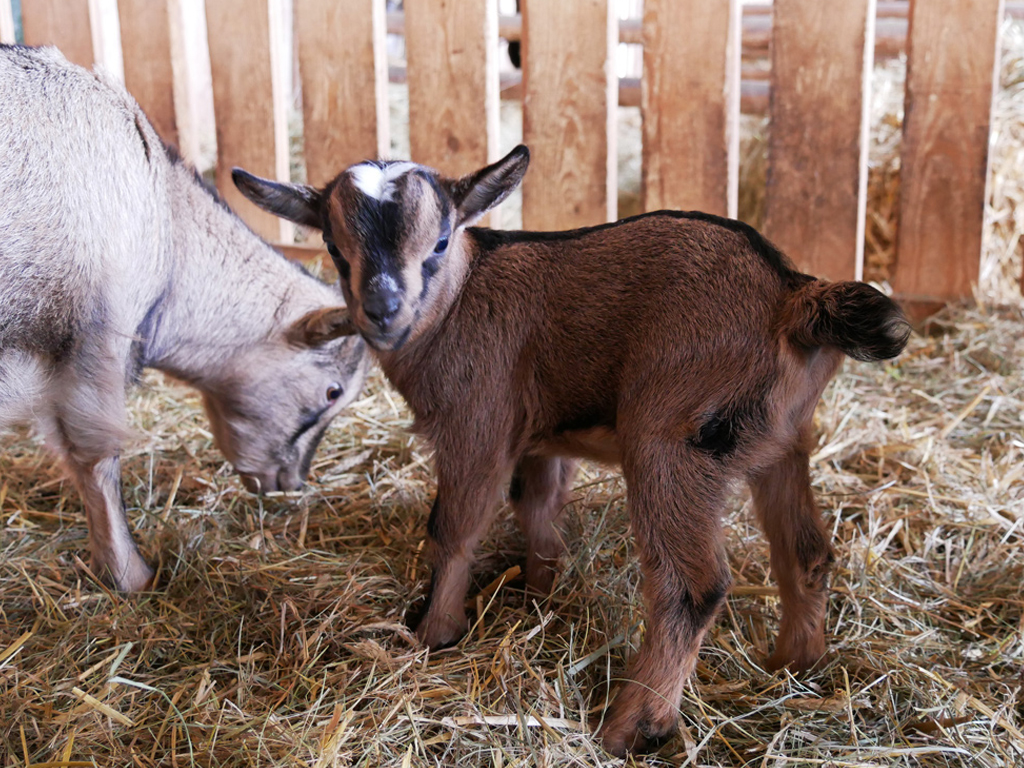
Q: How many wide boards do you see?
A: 9